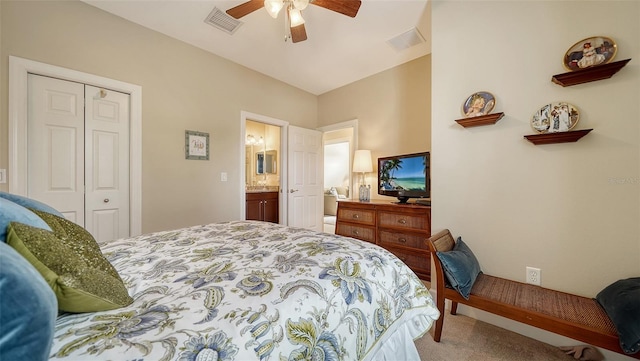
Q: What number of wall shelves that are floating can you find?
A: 3